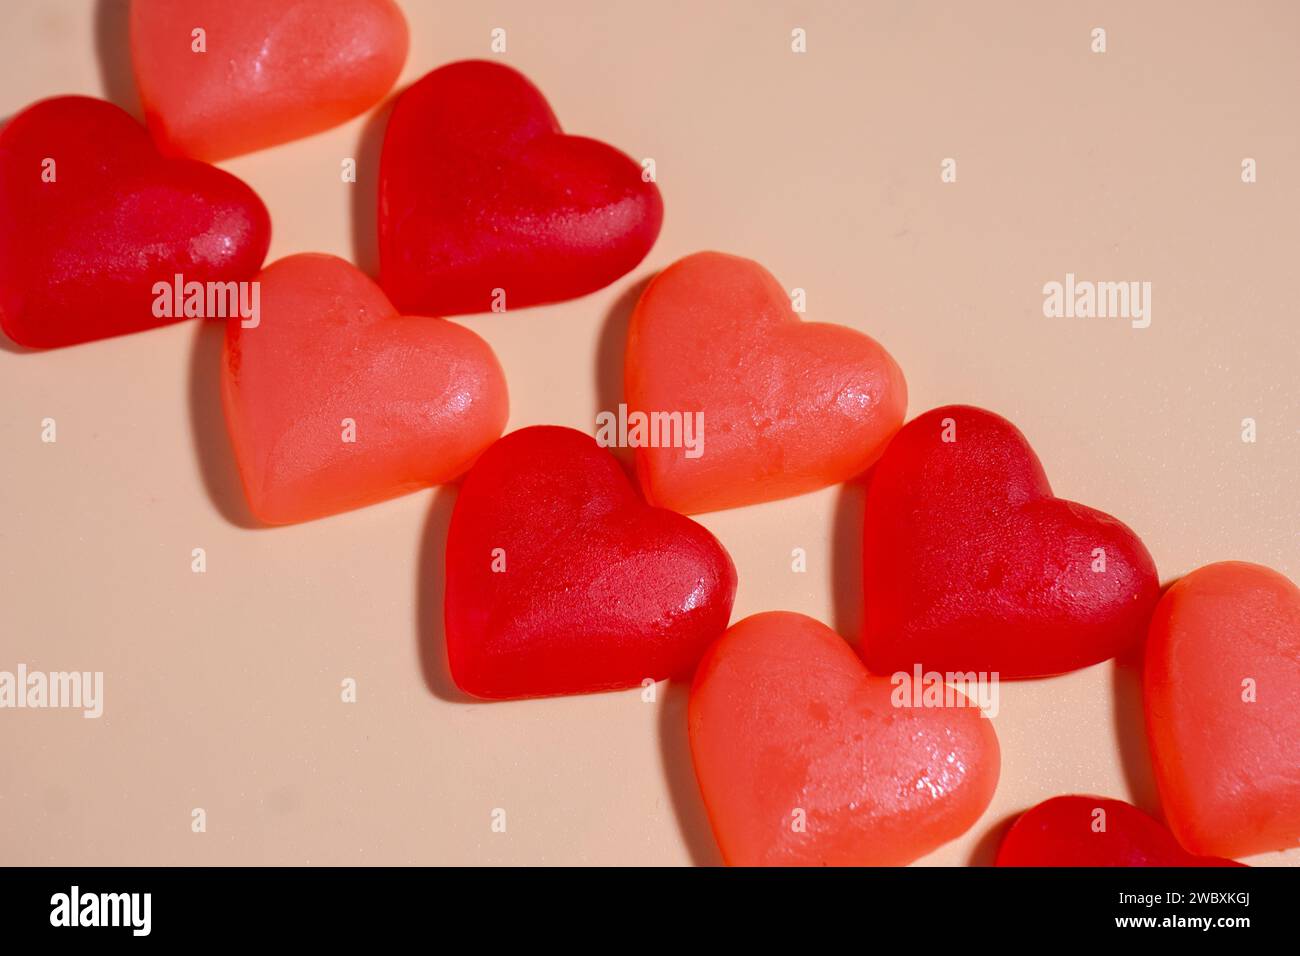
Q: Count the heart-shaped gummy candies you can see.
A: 10